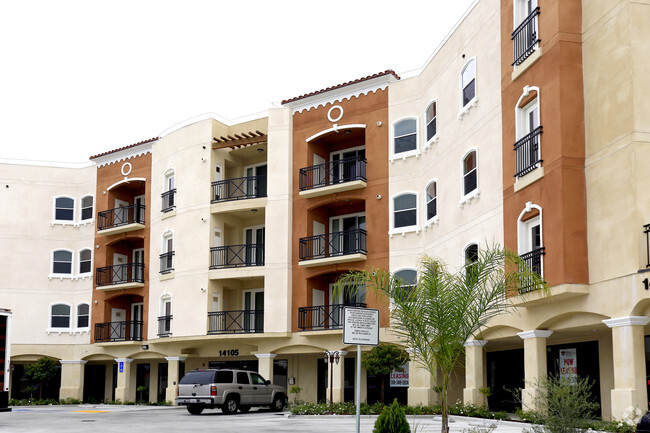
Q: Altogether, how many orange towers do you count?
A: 3